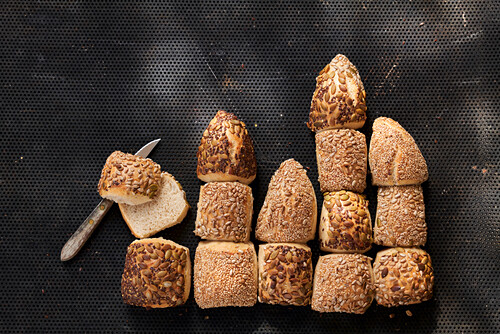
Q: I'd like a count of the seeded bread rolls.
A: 14